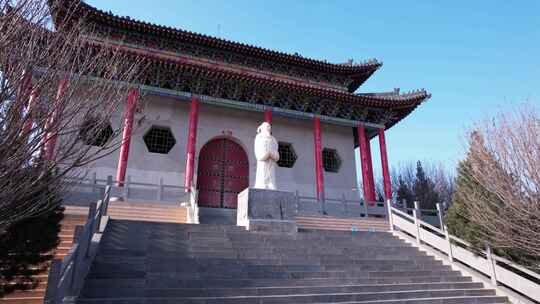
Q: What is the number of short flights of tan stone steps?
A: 2